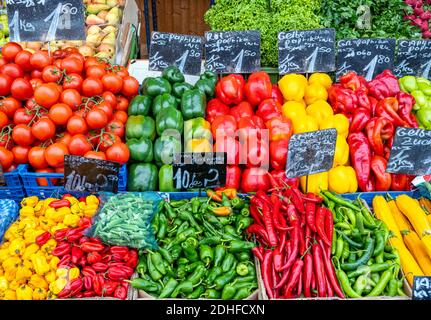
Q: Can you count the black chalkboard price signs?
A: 11